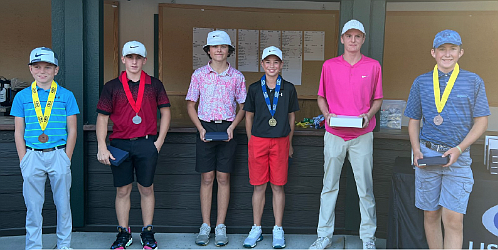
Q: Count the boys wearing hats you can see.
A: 6